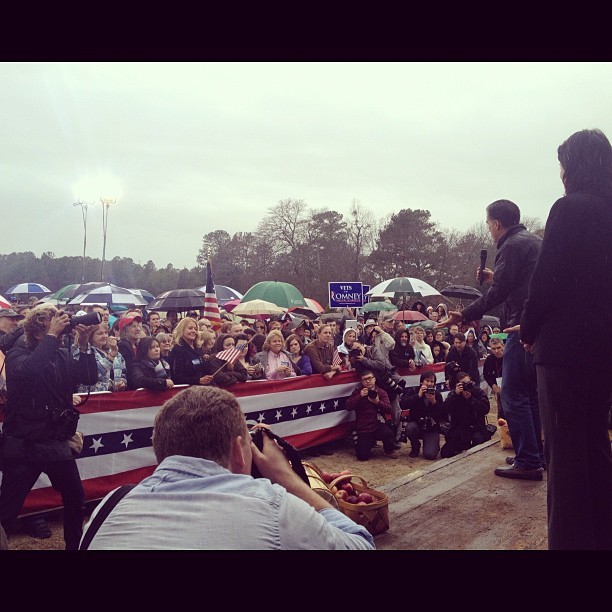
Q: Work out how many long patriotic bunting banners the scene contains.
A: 1